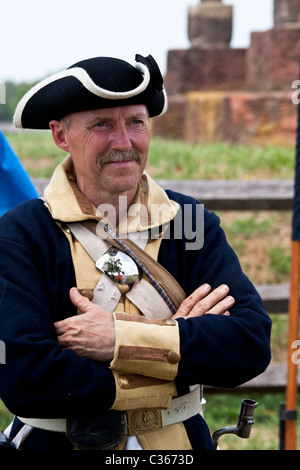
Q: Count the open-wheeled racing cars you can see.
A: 0